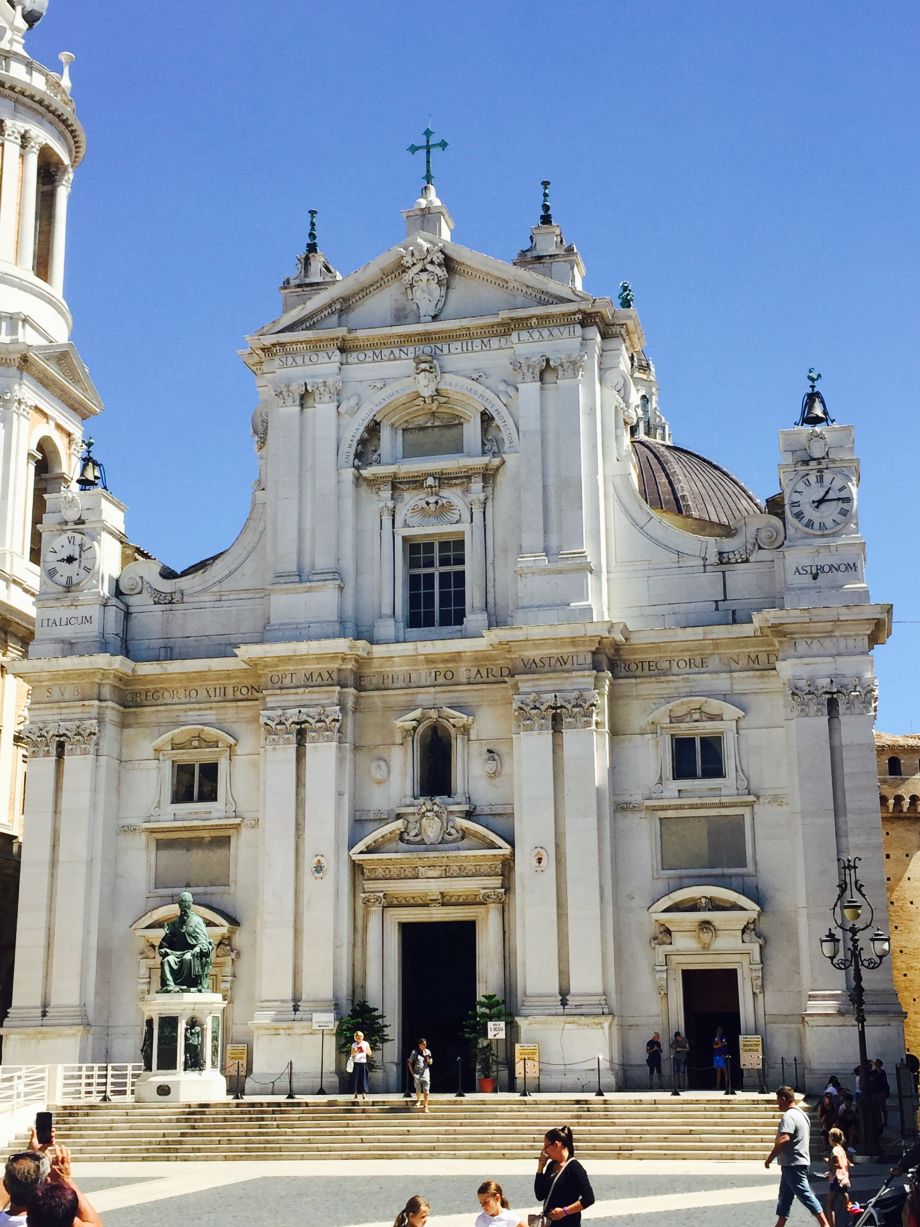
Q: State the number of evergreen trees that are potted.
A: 2